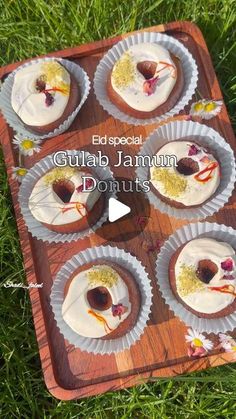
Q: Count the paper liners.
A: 6